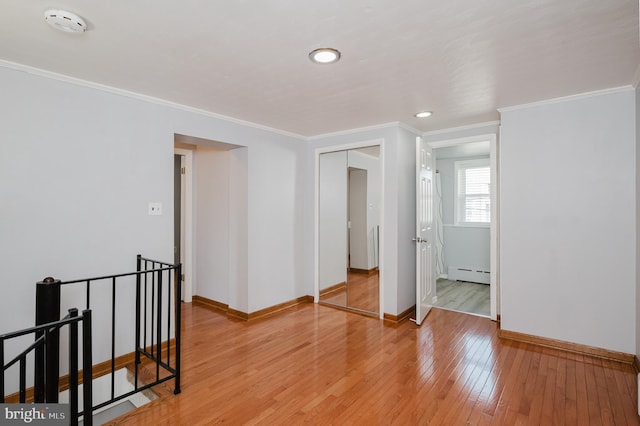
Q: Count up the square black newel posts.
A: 4